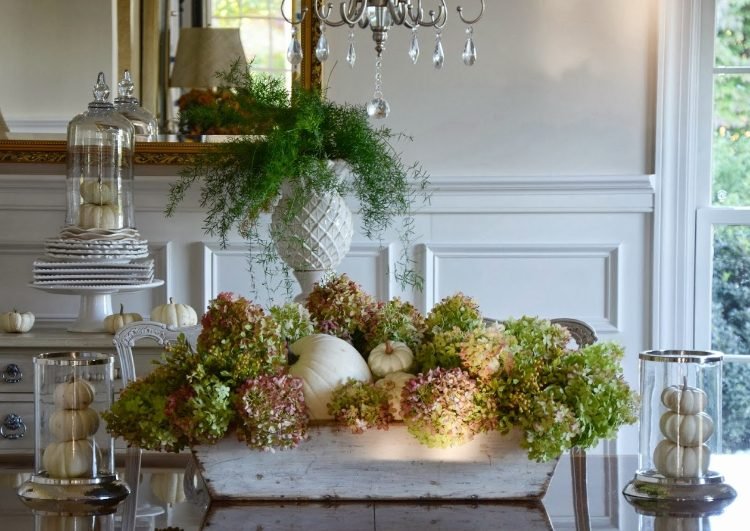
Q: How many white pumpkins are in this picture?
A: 14